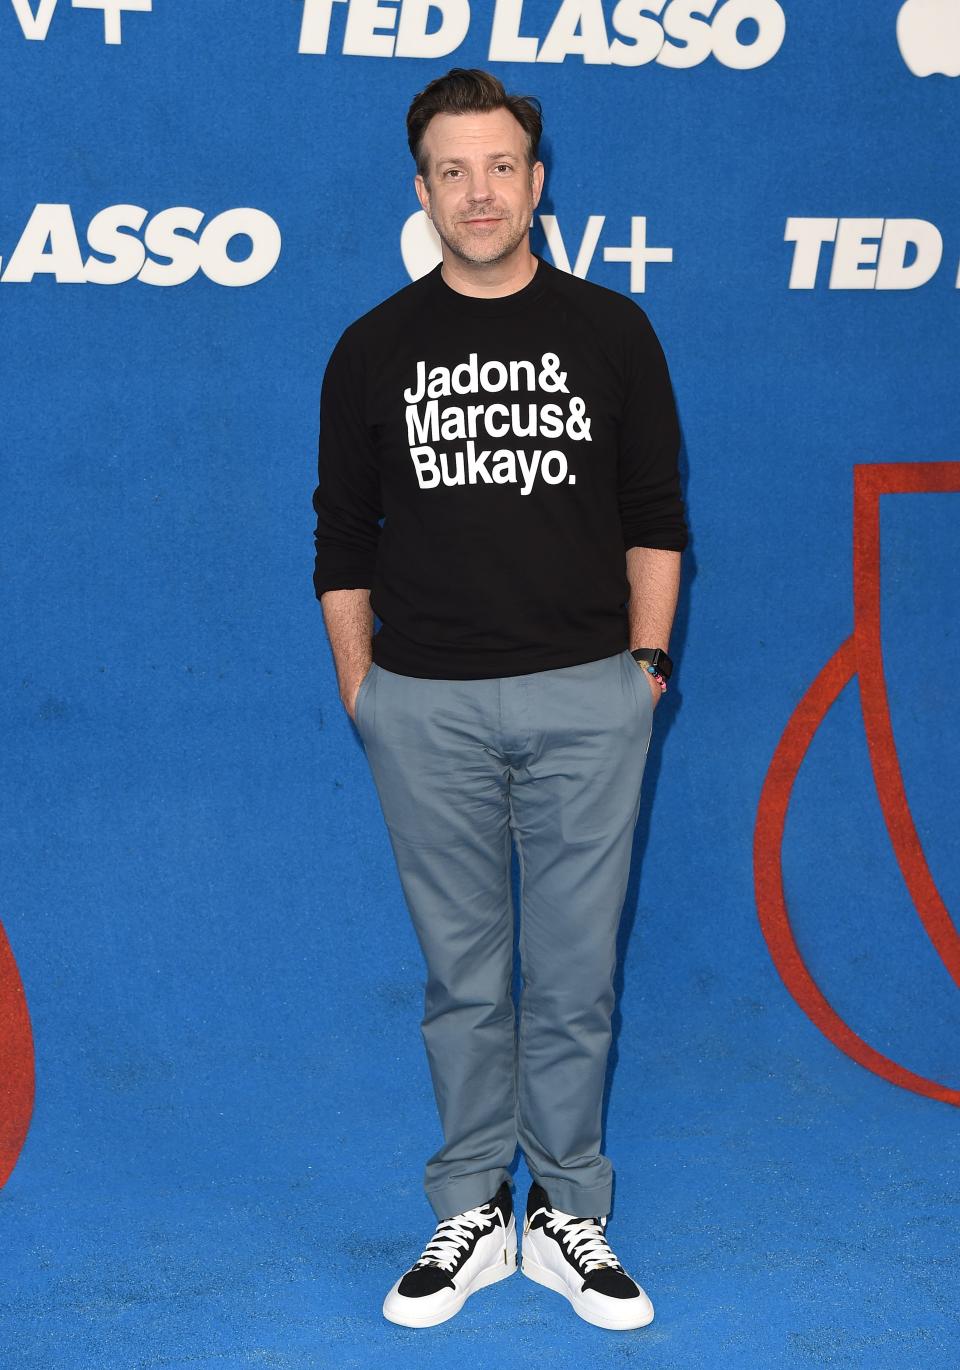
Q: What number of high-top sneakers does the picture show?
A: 2